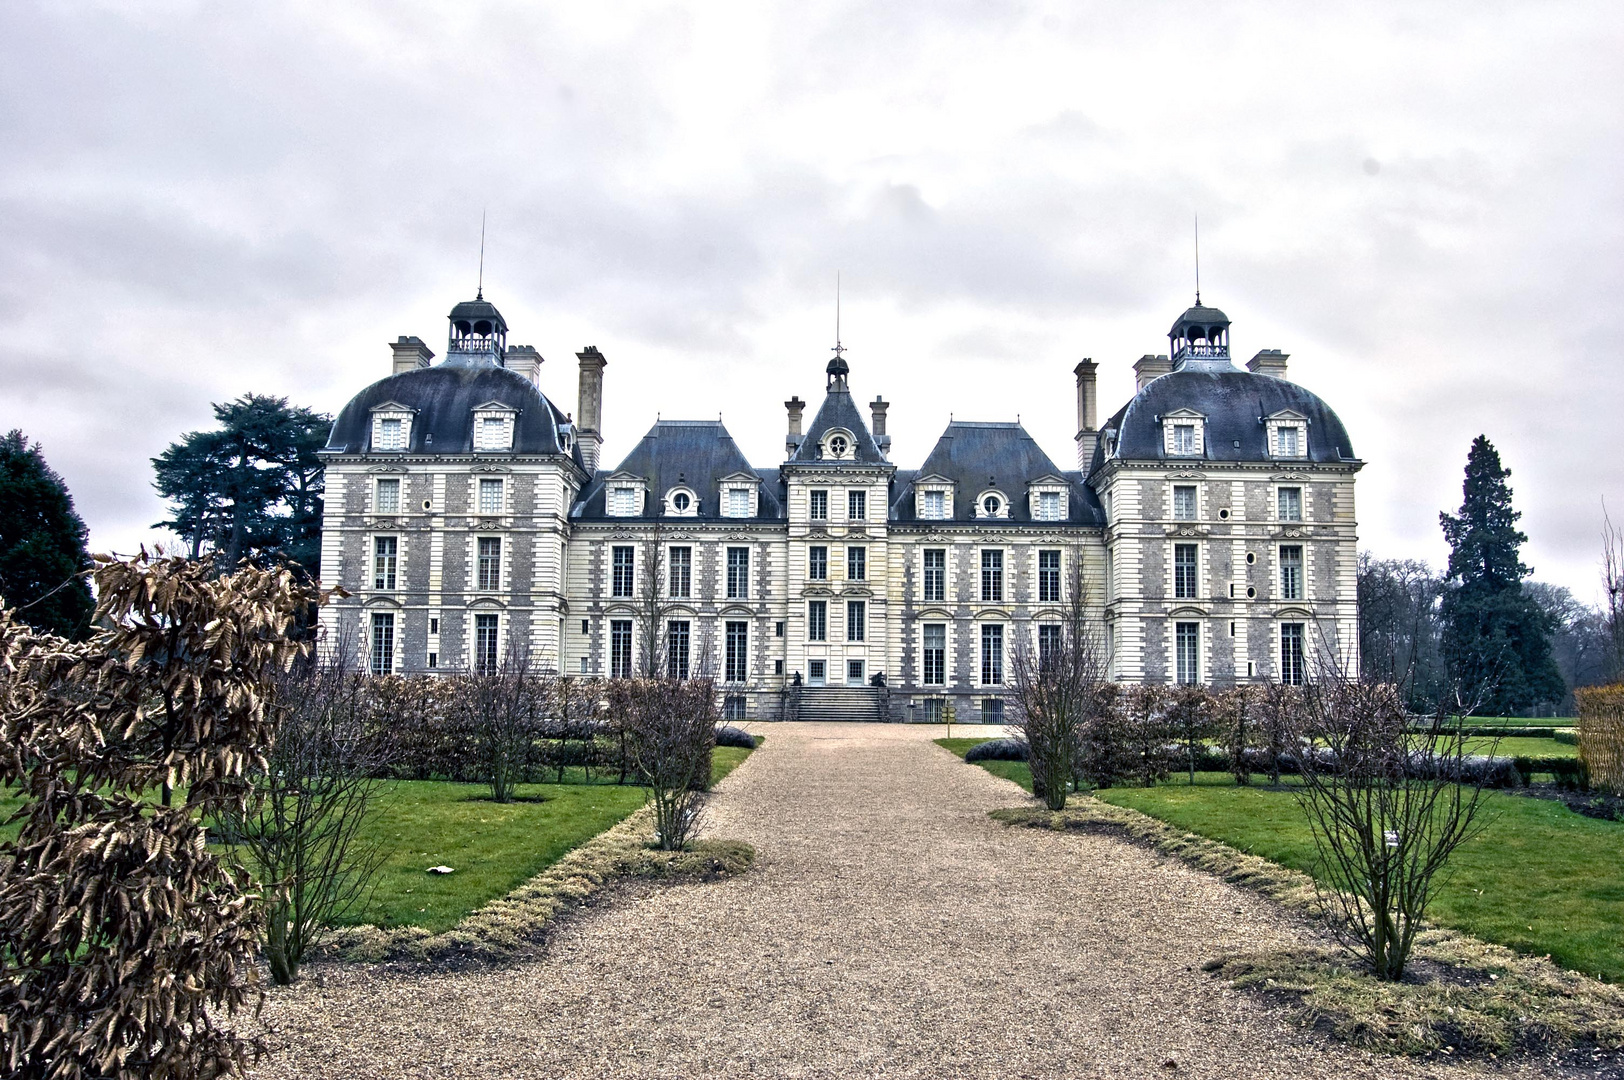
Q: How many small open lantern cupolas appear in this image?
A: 3